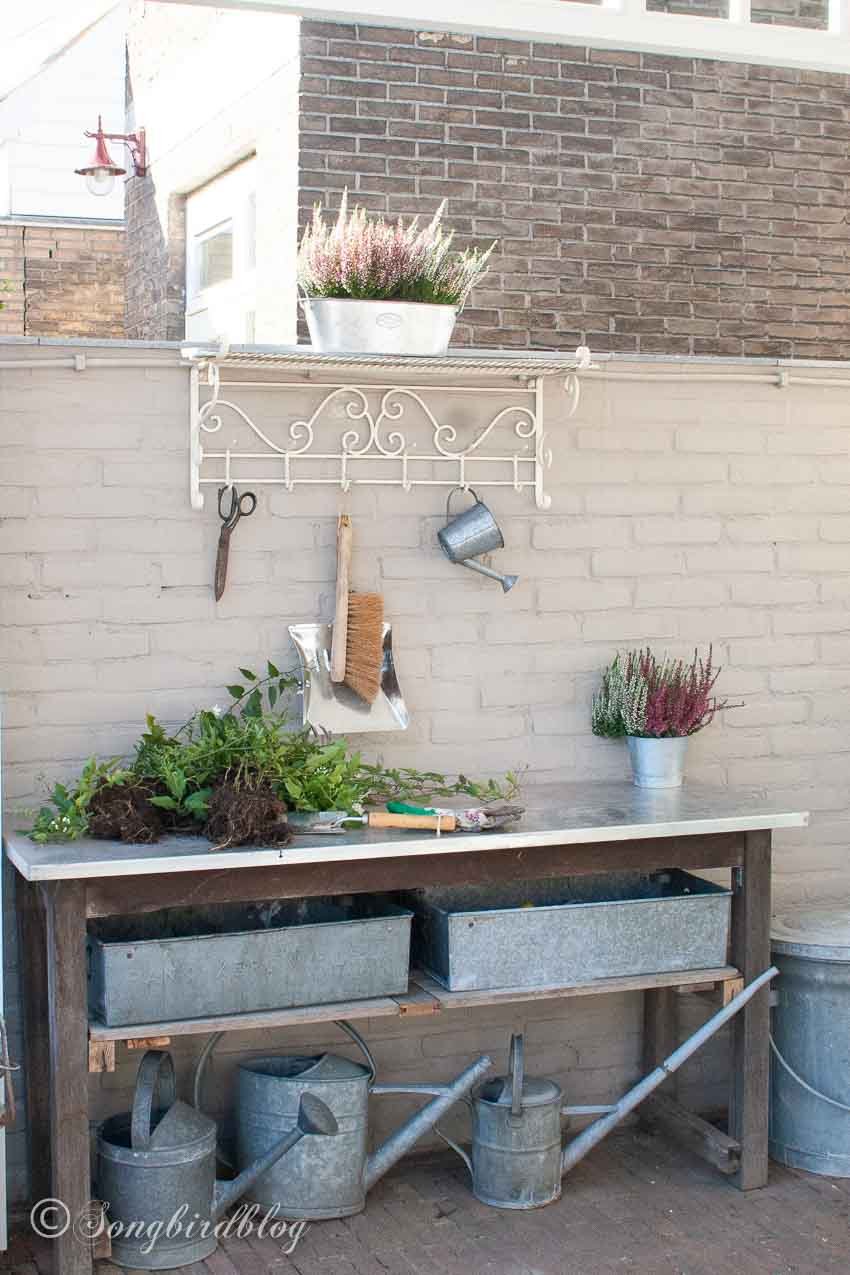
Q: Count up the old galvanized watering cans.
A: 4